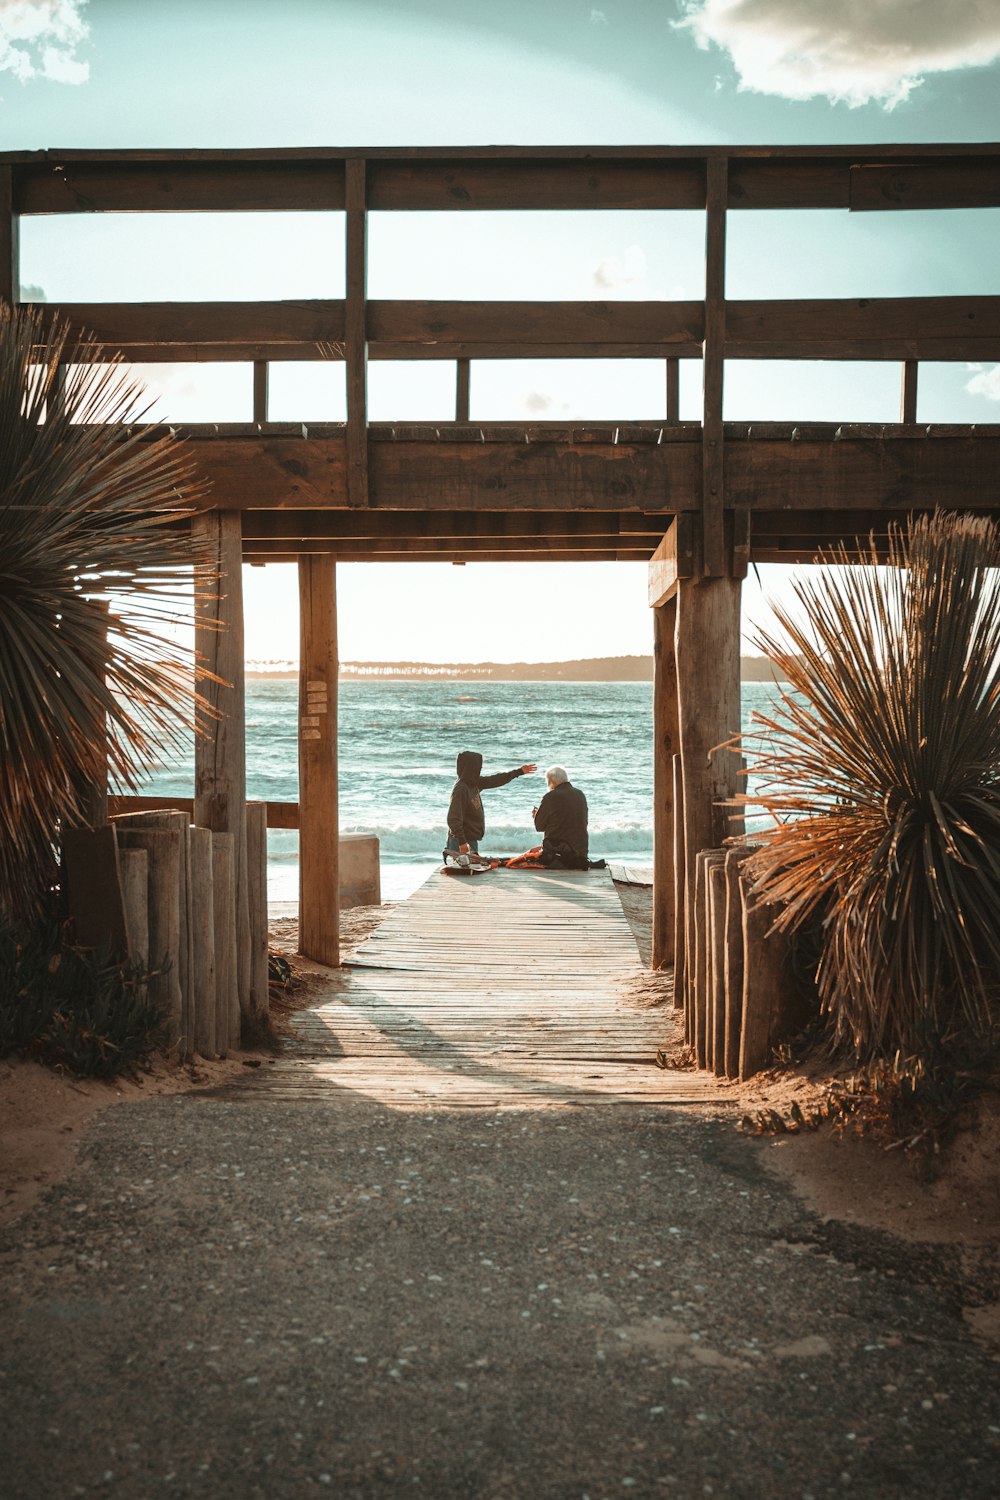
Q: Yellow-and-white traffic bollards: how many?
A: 0